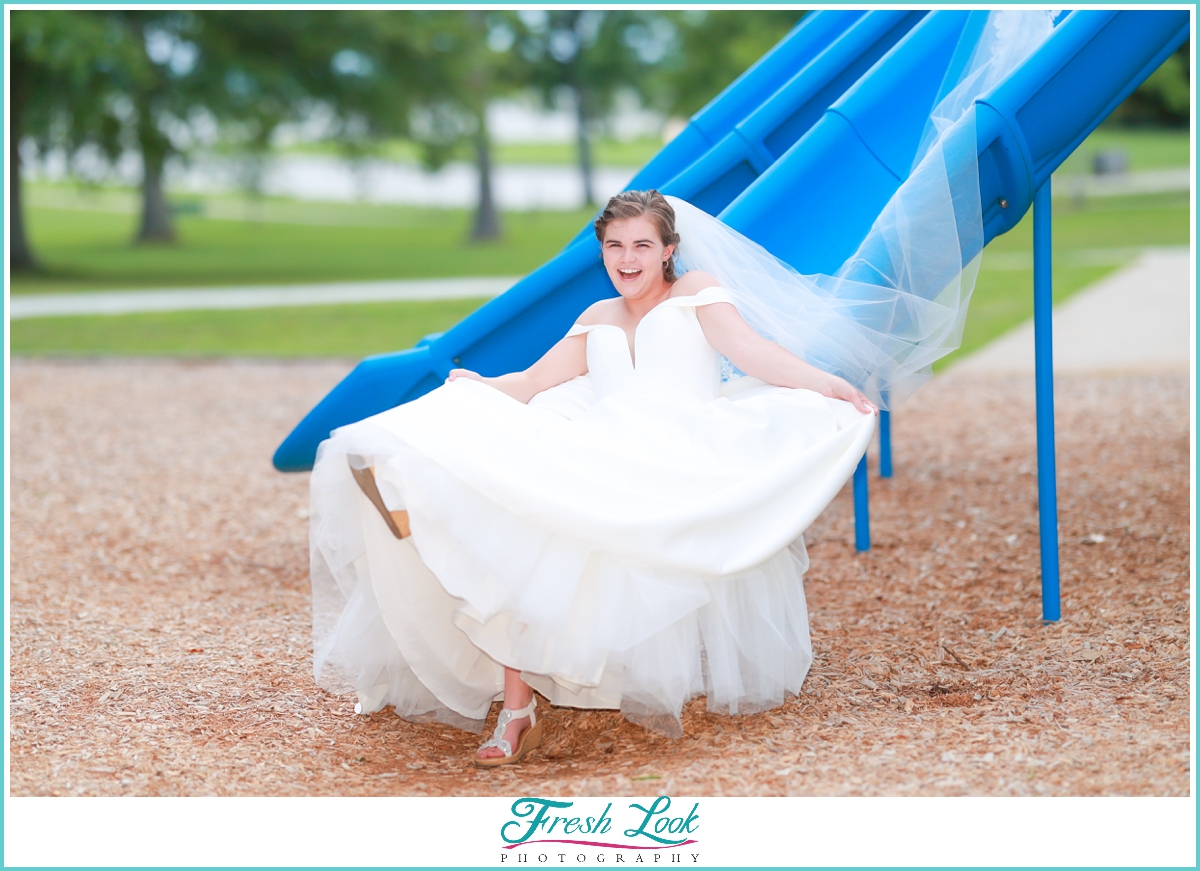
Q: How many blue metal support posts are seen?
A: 3